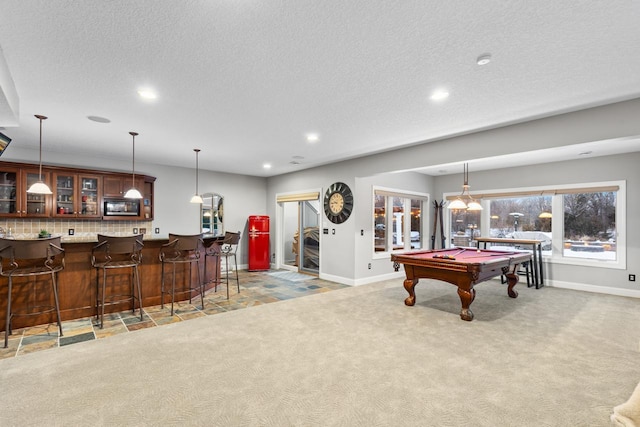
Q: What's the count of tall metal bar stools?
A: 4